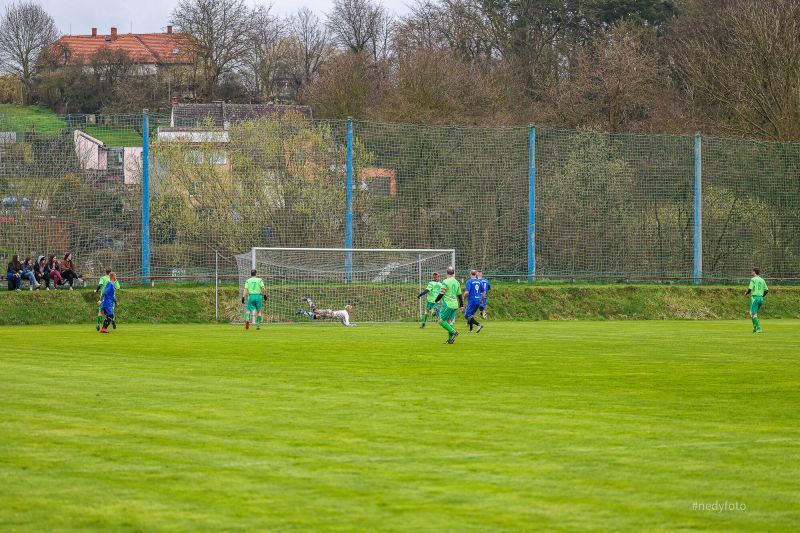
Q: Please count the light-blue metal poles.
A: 4